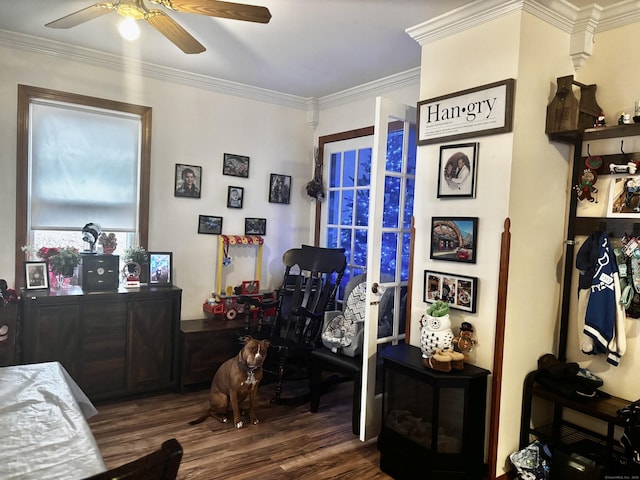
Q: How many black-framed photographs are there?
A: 11